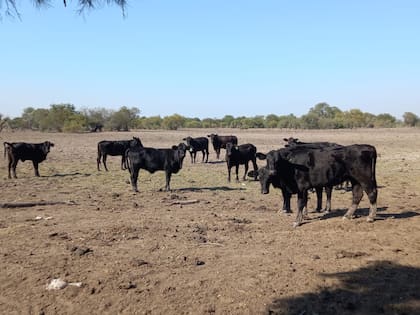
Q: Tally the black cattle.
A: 9